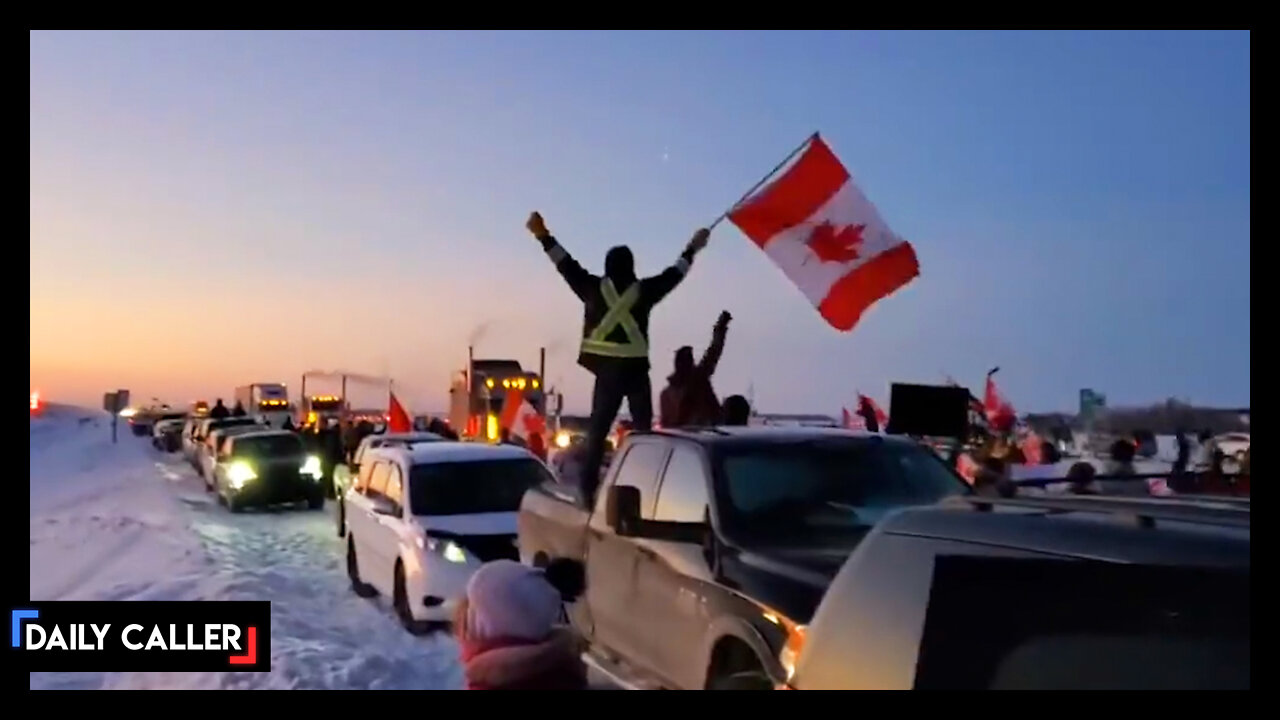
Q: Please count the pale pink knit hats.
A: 1